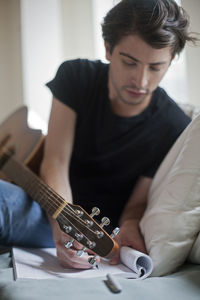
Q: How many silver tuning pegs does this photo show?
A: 6